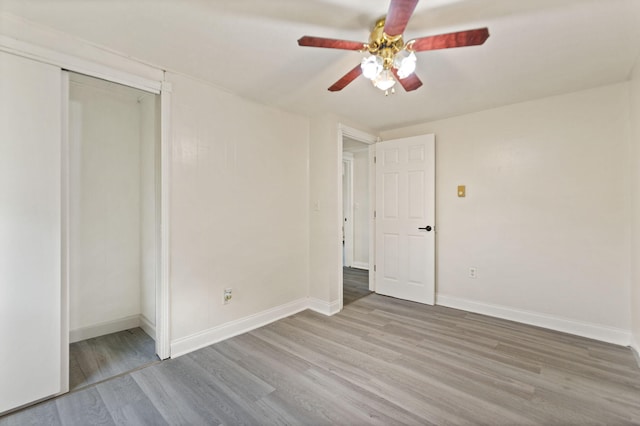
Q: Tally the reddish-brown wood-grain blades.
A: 5